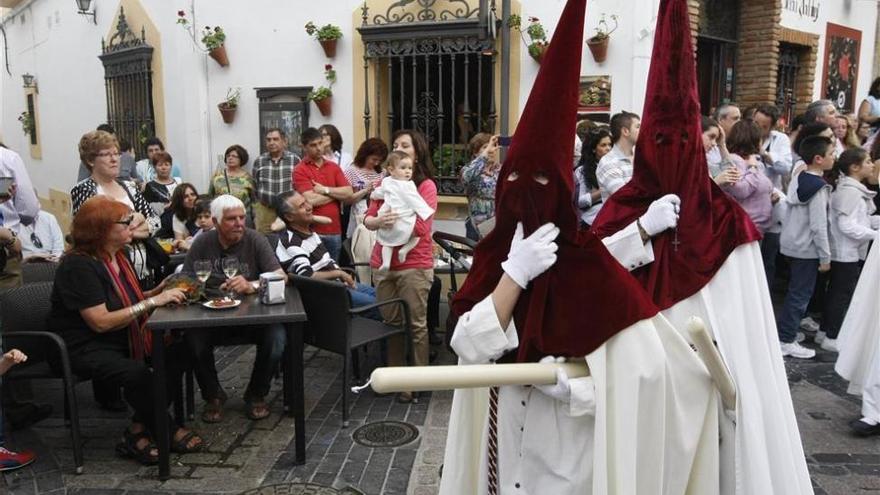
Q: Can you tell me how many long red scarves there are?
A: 1